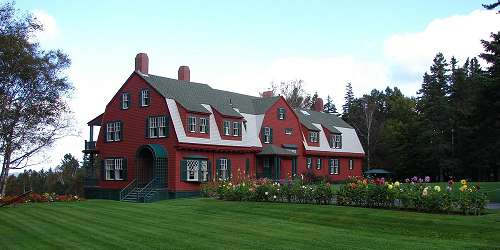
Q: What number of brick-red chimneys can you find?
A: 4